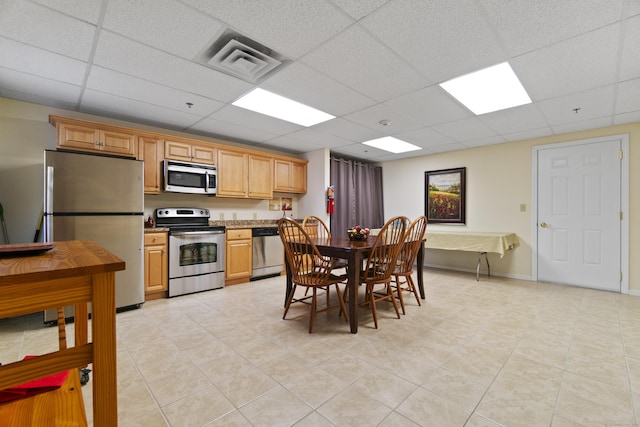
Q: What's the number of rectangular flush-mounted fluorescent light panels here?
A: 3